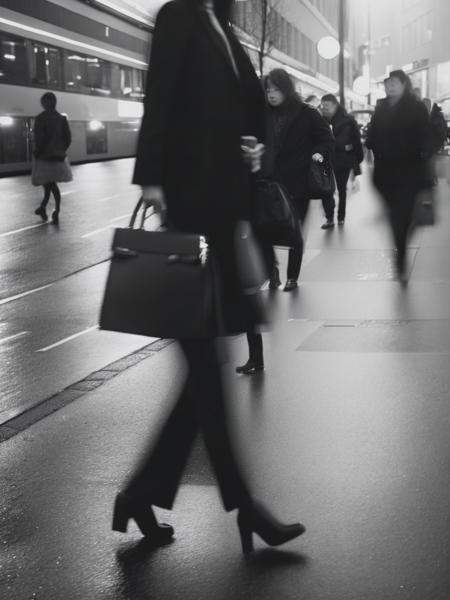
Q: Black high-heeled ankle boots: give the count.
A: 2